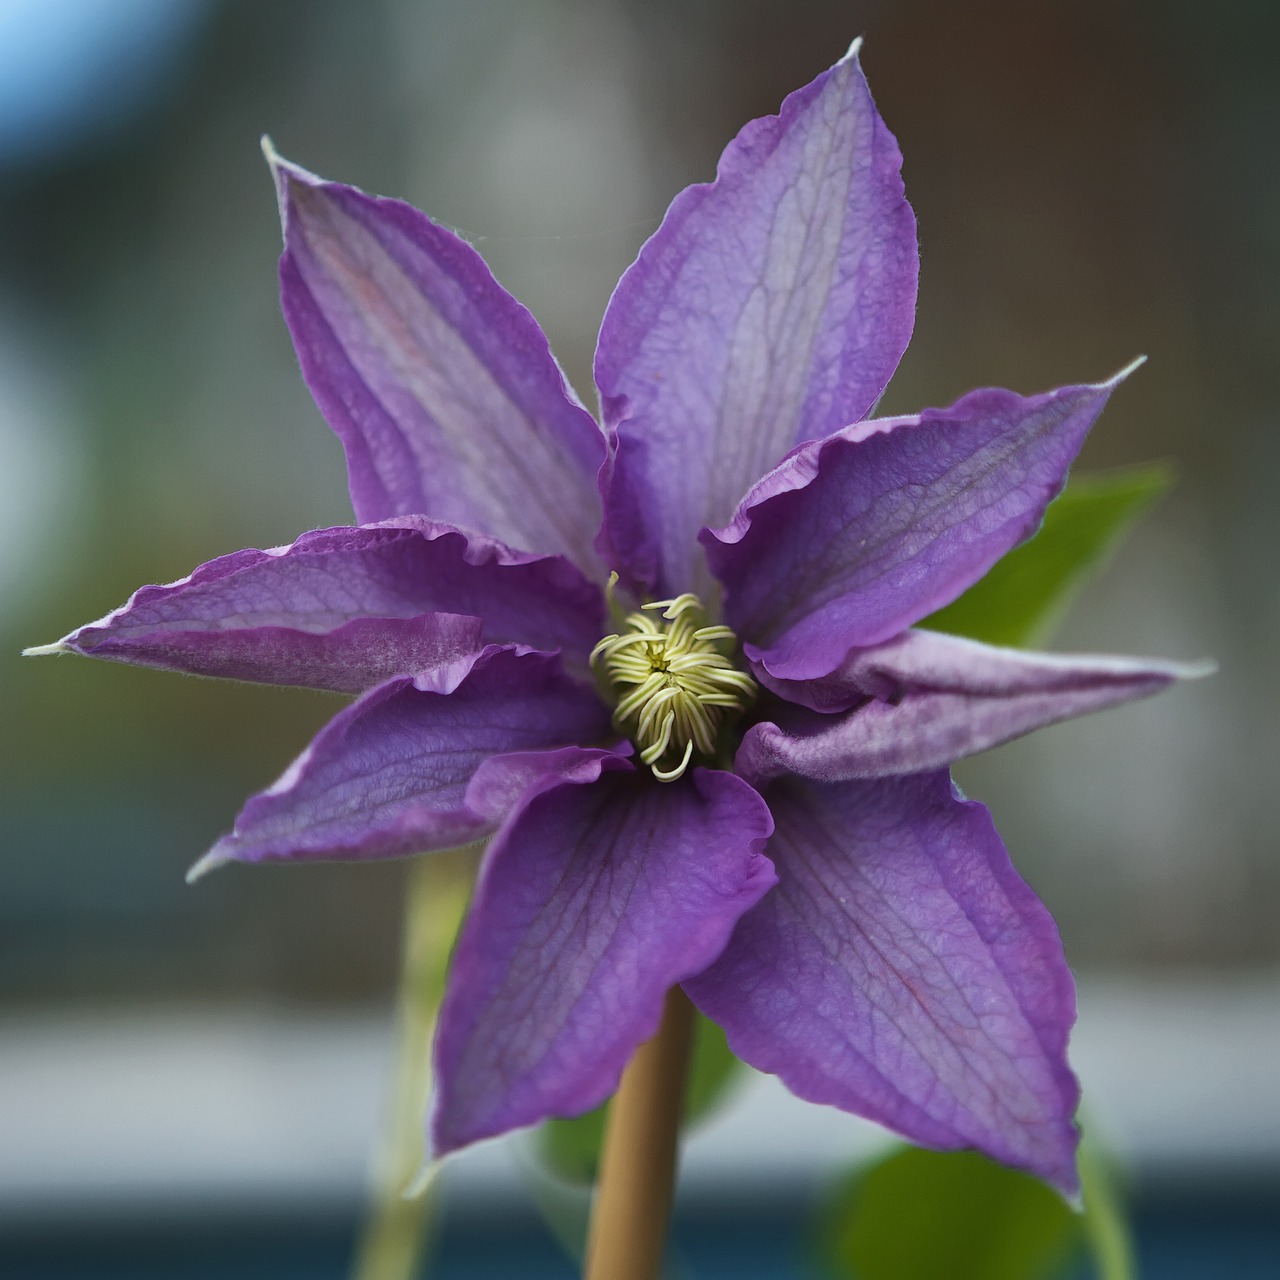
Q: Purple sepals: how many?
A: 8